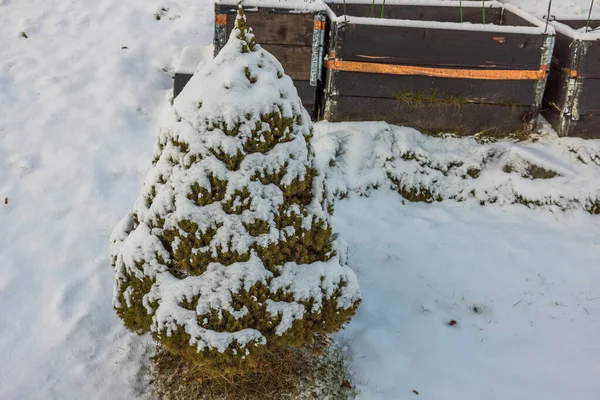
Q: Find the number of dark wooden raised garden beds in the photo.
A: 3